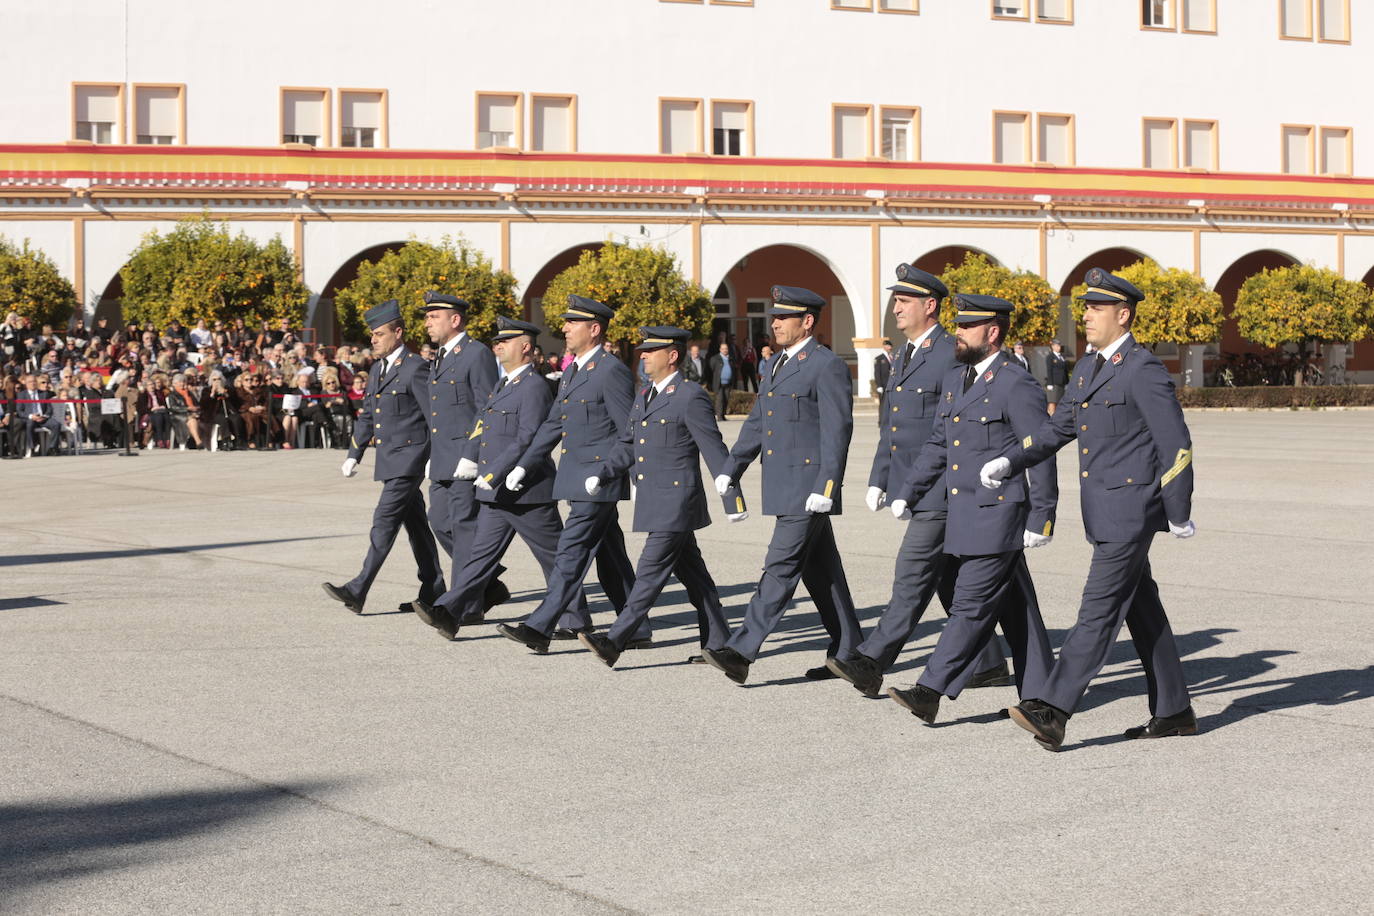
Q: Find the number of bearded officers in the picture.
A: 1